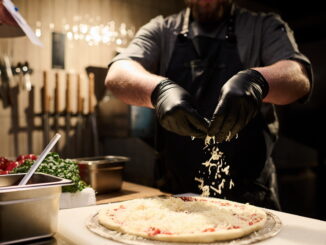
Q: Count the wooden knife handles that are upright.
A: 5